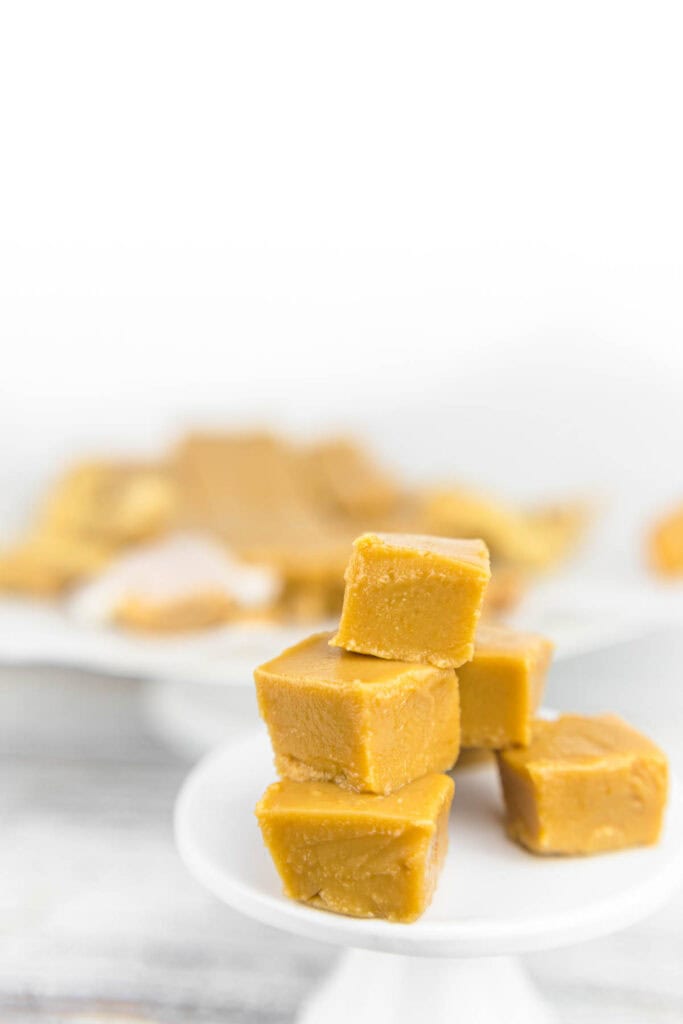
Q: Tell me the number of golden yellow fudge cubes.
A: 5